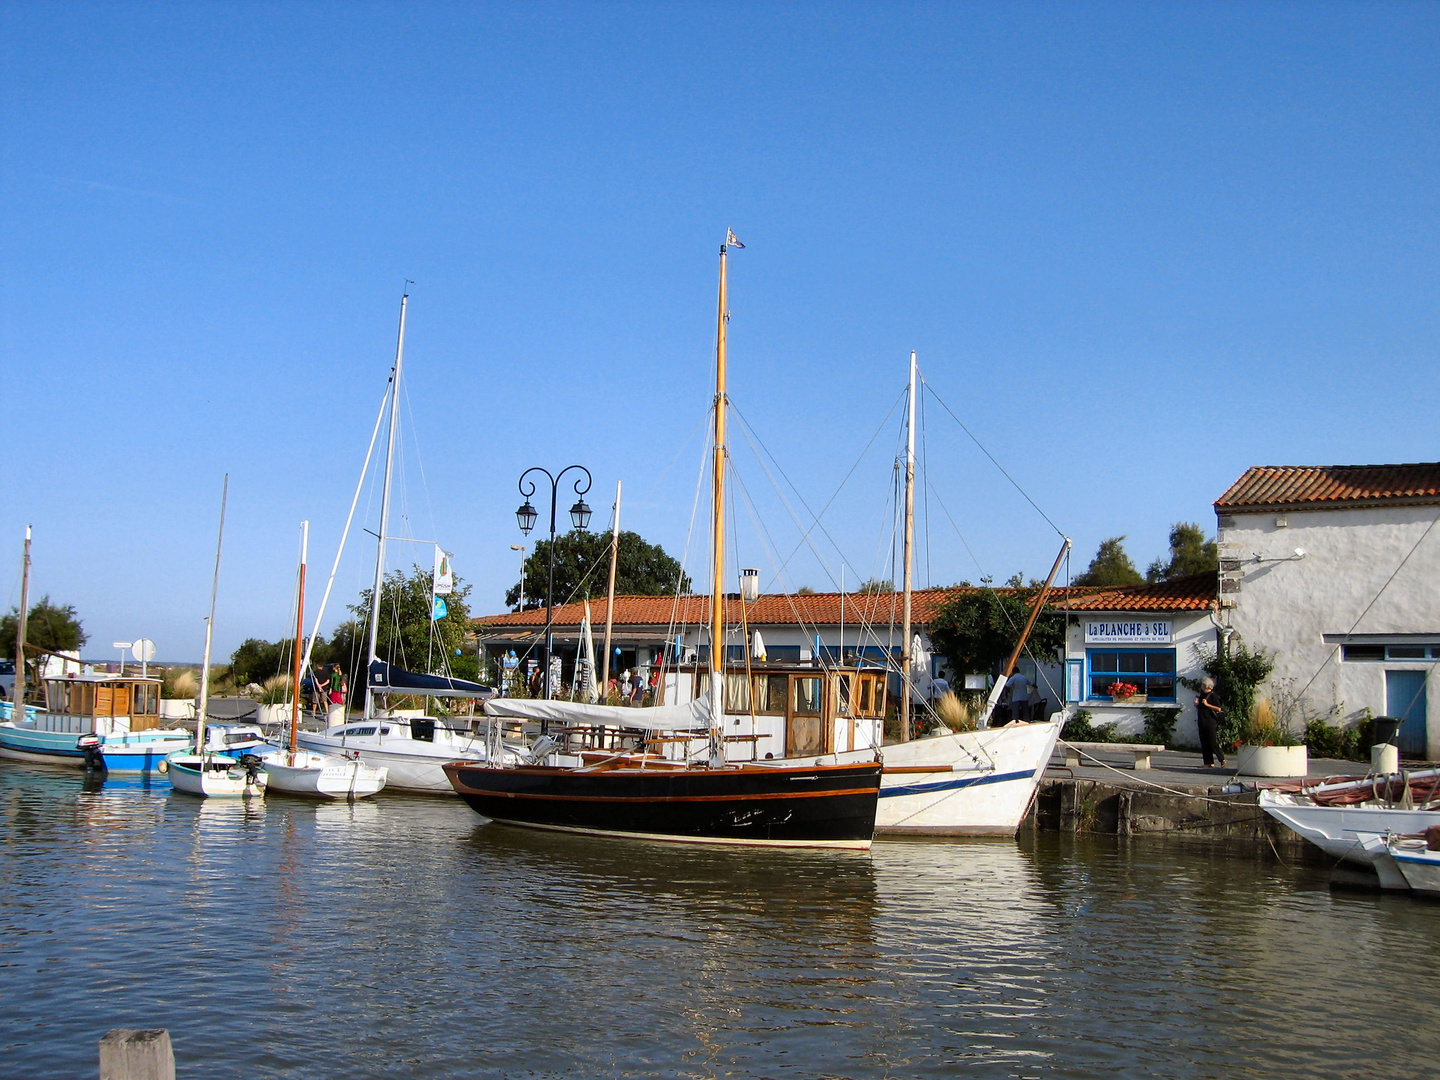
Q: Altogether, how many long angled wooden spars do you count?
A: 1